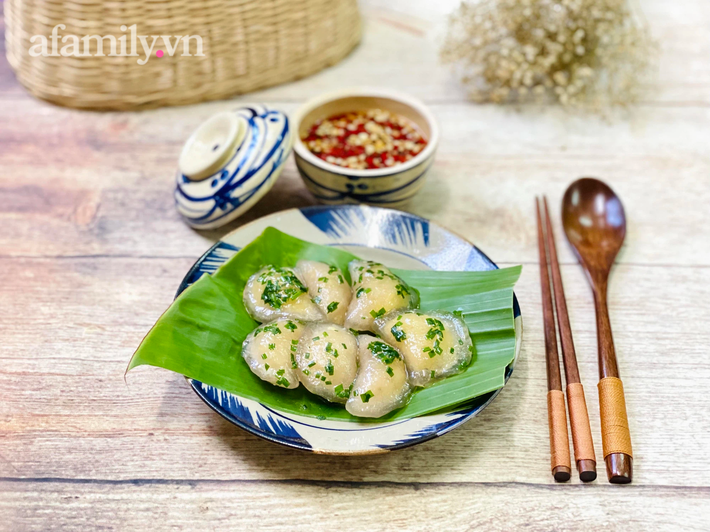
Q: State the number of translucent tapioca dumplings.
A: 7